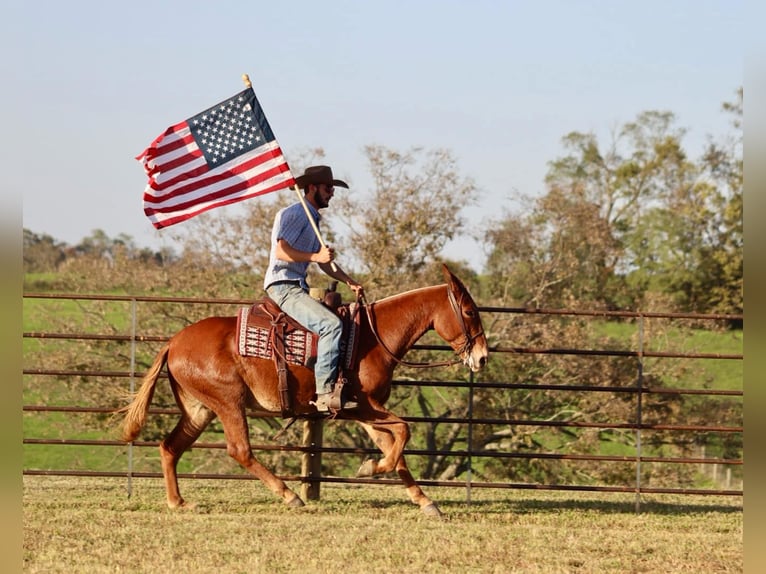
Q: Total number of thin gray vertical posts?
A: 3